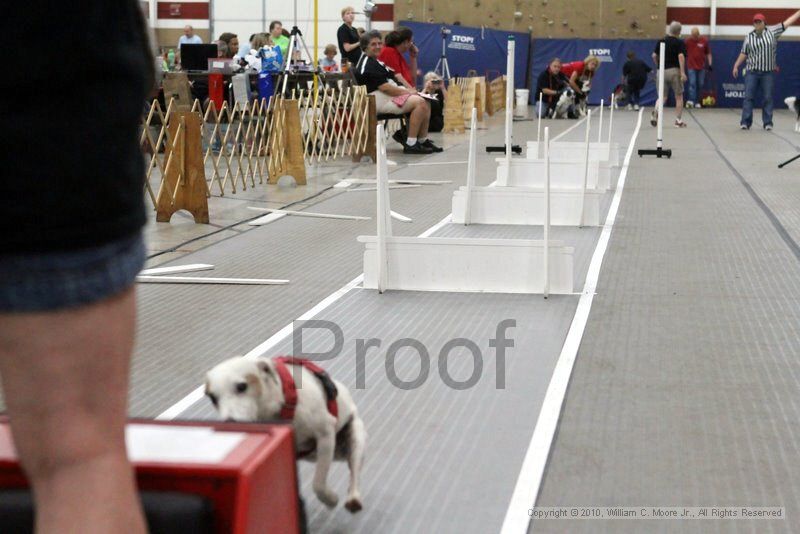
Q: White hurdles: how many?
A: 4